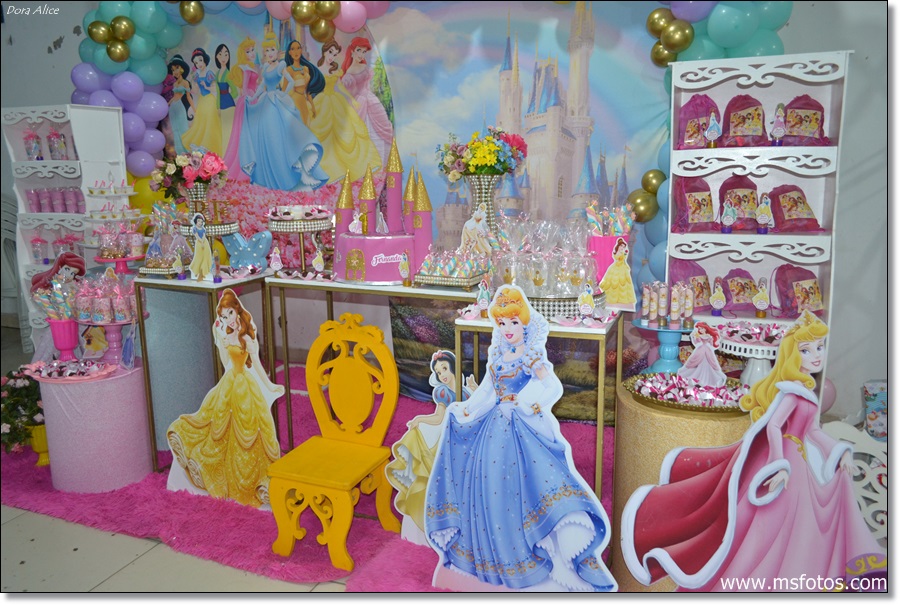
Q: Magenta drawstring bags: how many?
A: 9